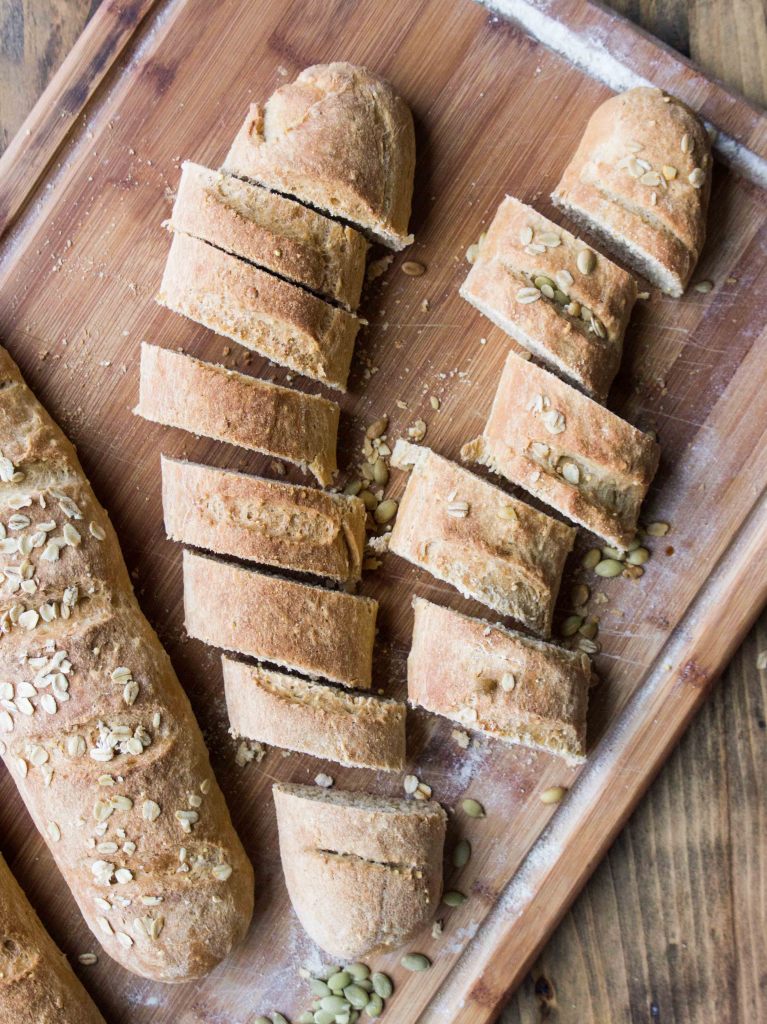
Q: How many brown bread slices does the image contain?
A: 13